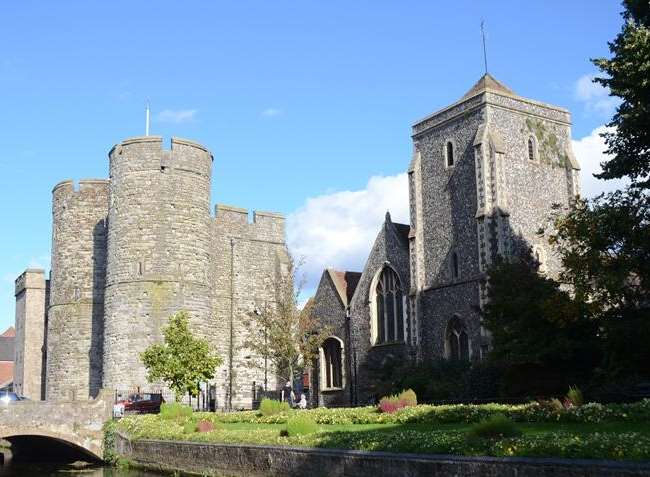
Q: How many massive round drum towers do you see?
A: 2